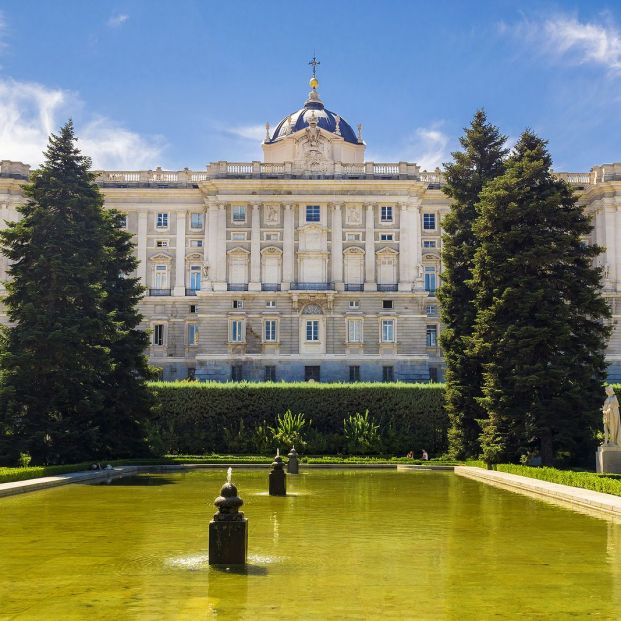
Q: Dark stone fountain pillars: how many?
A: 3